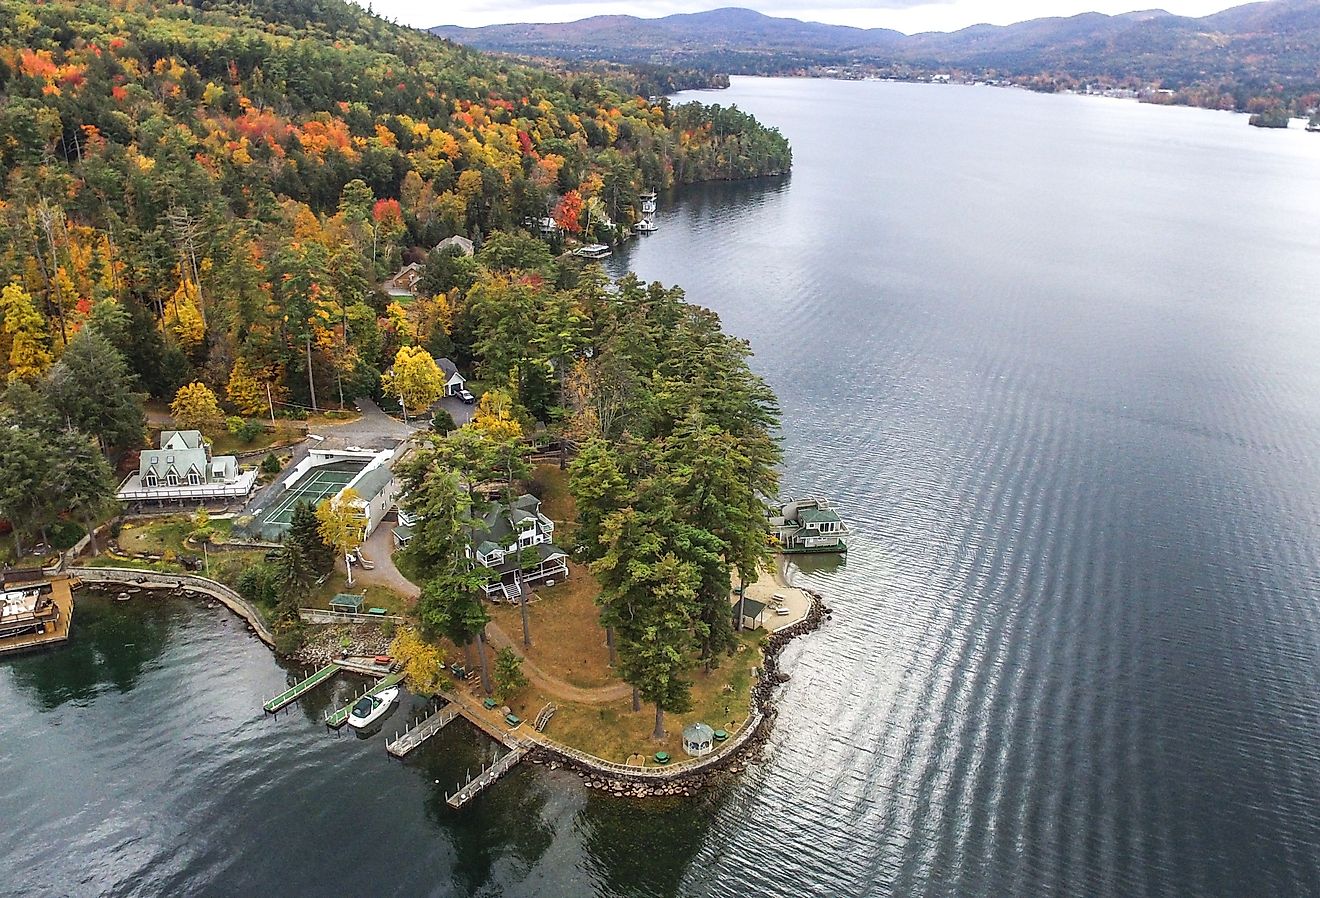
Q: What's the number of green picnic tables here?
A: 5